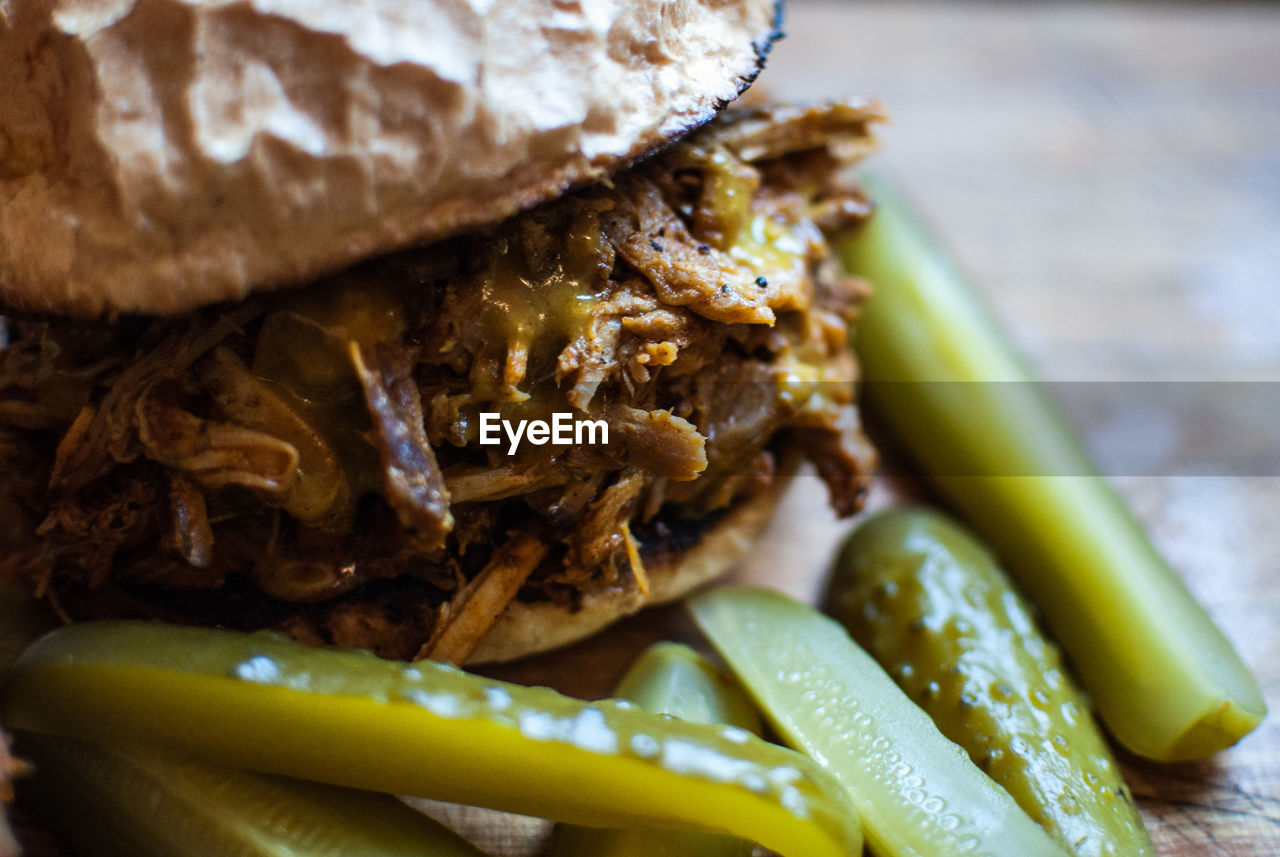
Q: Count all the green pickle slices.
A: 6